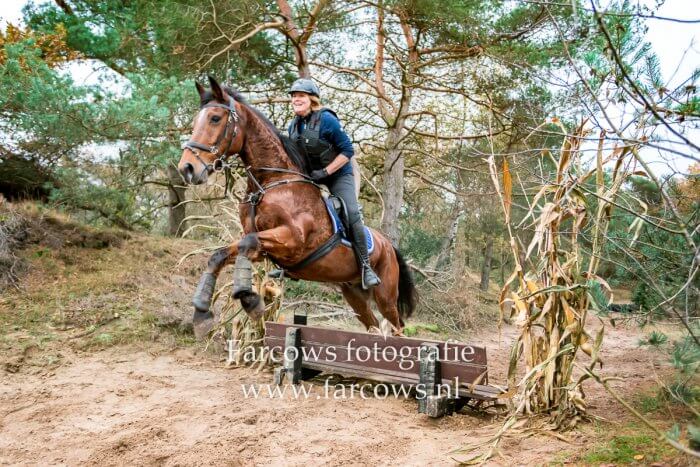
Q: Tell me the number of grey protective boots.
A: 2